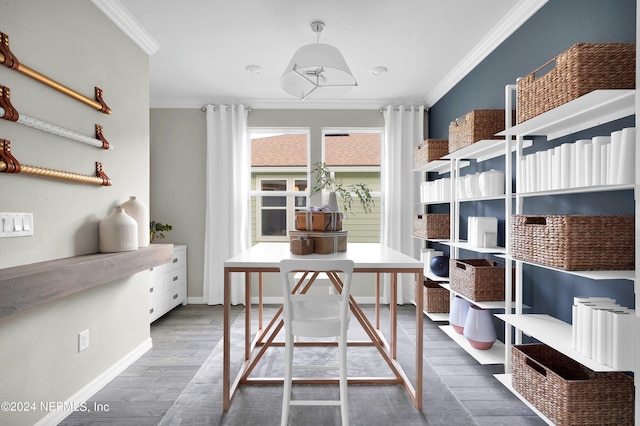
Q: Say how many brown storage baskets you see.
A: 8